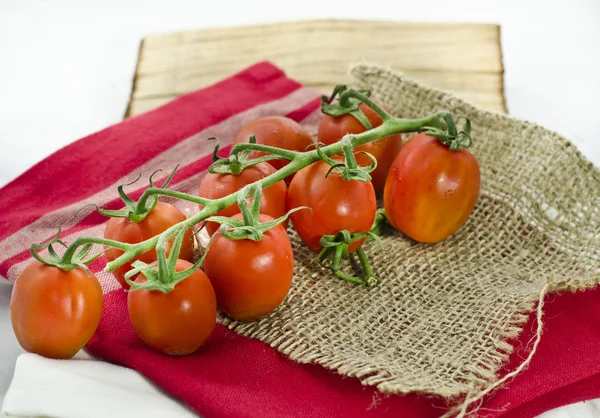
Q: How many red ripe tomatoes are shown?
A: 9